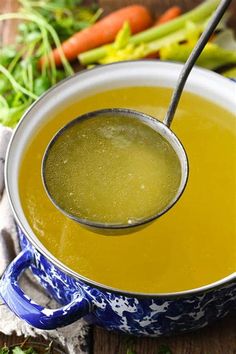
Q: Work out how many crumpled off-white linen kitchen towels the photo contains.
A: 1